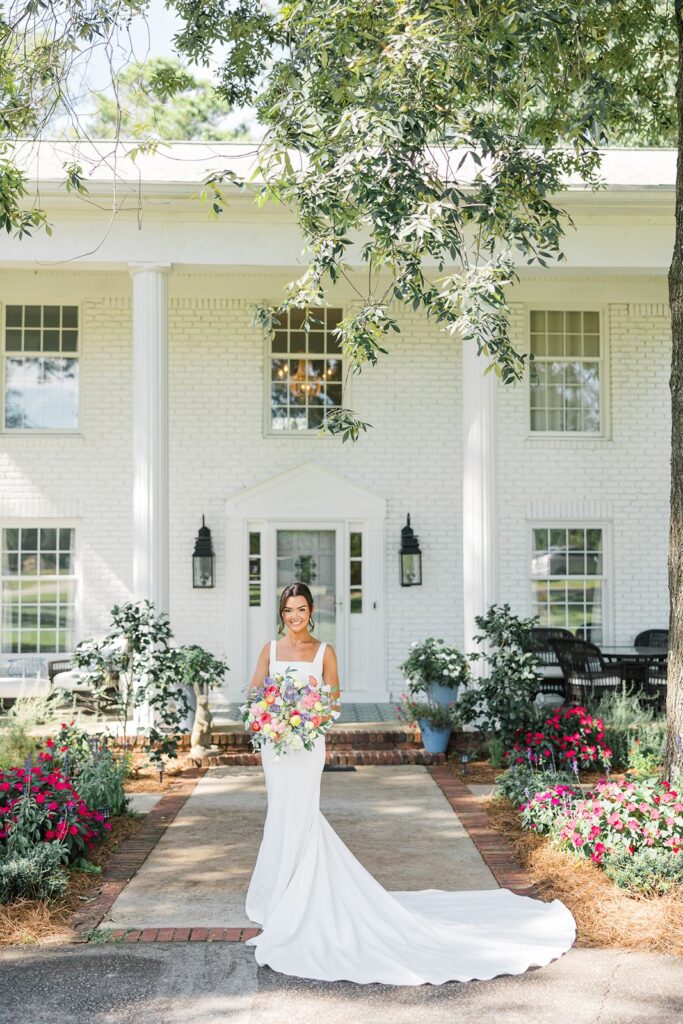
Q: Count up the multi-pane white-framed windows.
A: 5